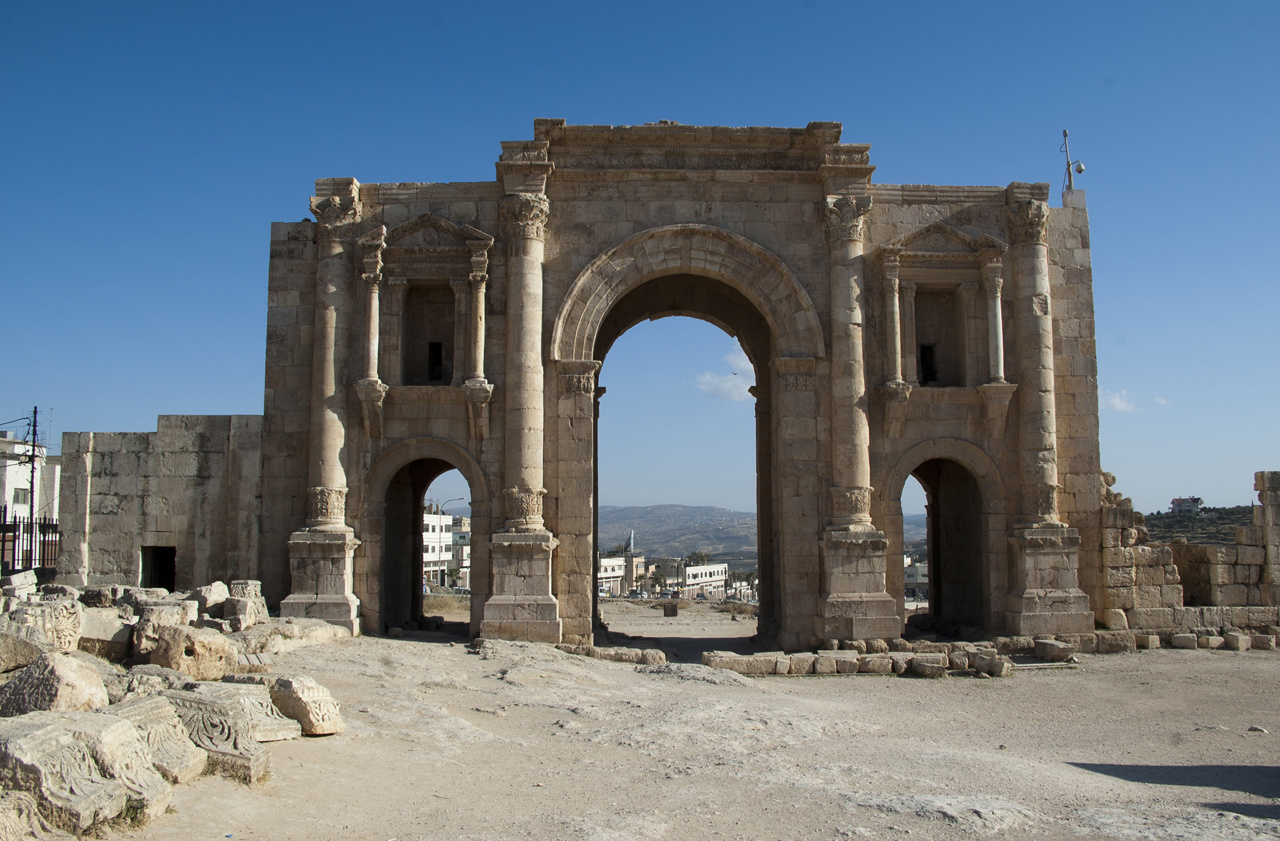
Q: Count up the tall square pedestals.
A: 4